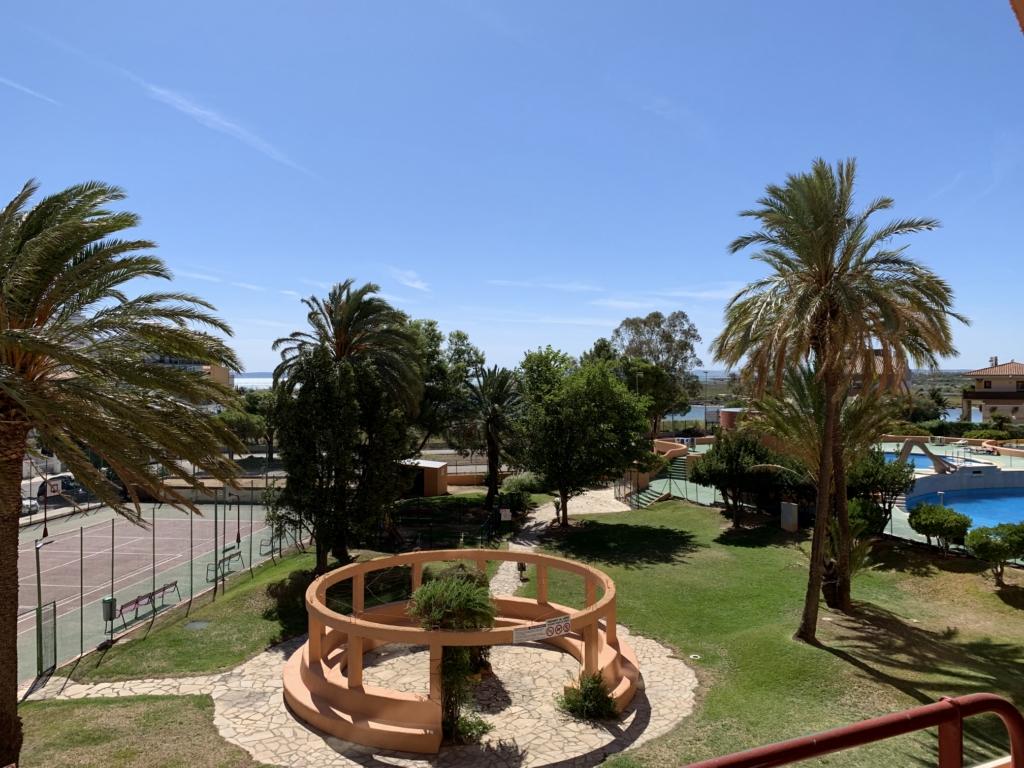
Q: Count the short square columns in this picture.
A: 11